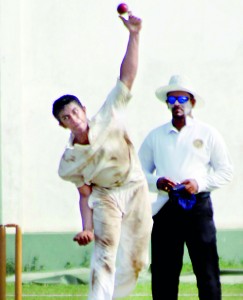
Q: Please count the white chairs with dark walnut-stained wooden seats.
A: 0